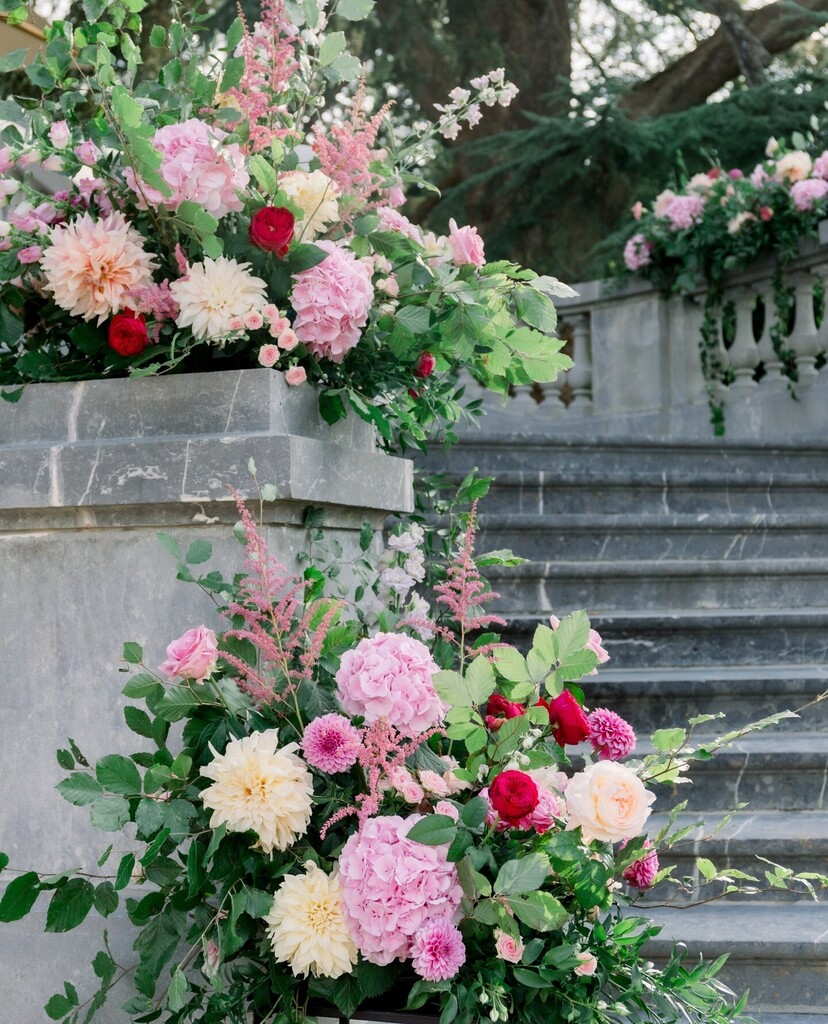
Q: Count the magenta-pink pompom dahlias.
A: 4